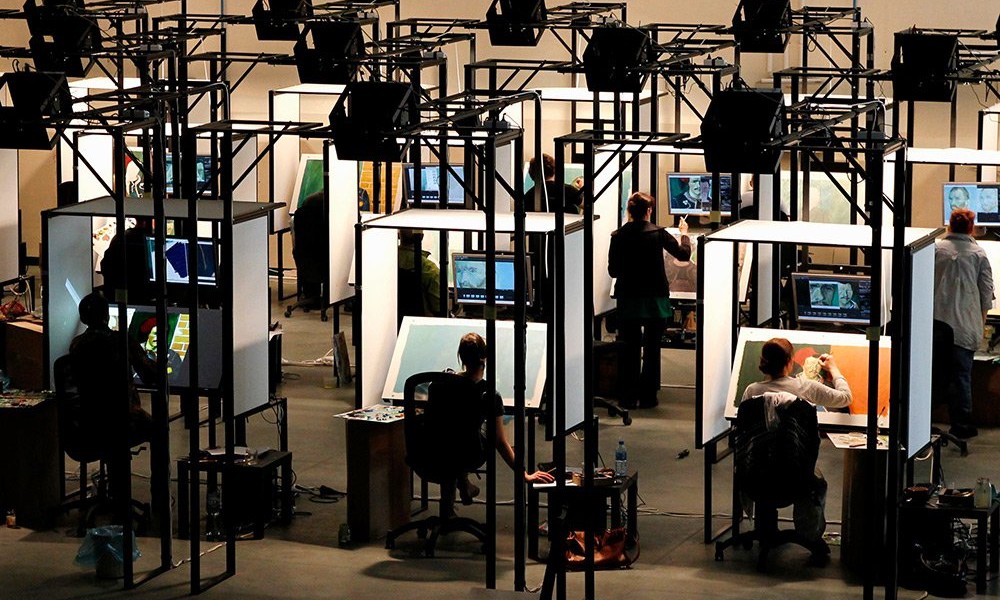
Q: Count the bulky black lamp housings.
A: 11